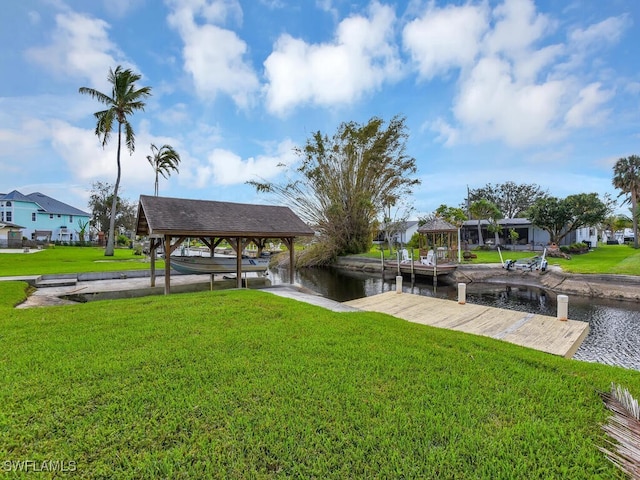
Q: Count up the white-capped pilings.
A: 3